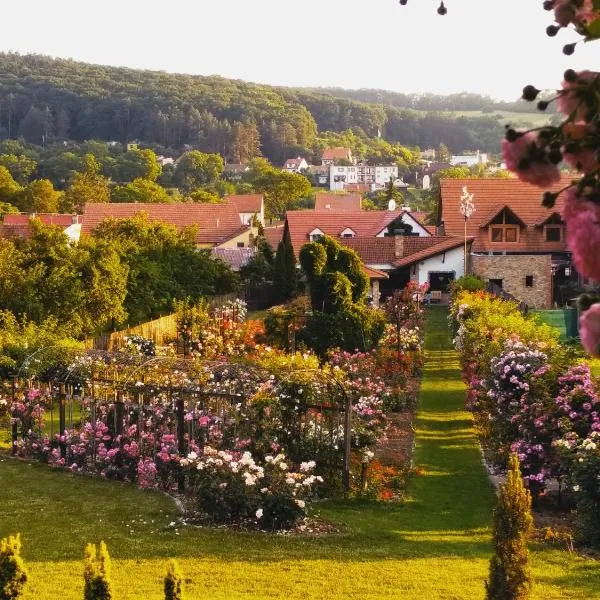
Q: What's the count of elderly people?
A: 0